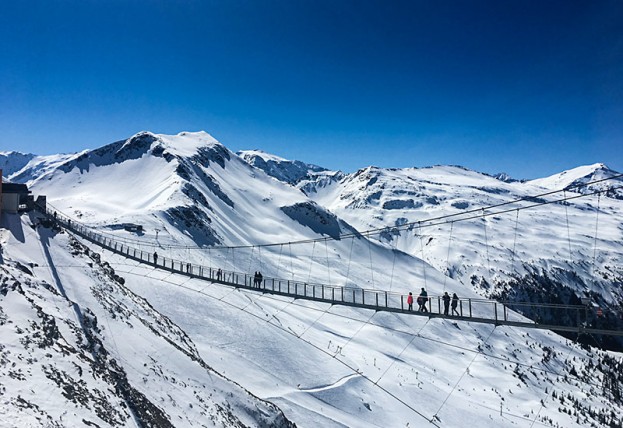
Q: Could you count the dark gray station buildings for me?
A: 1